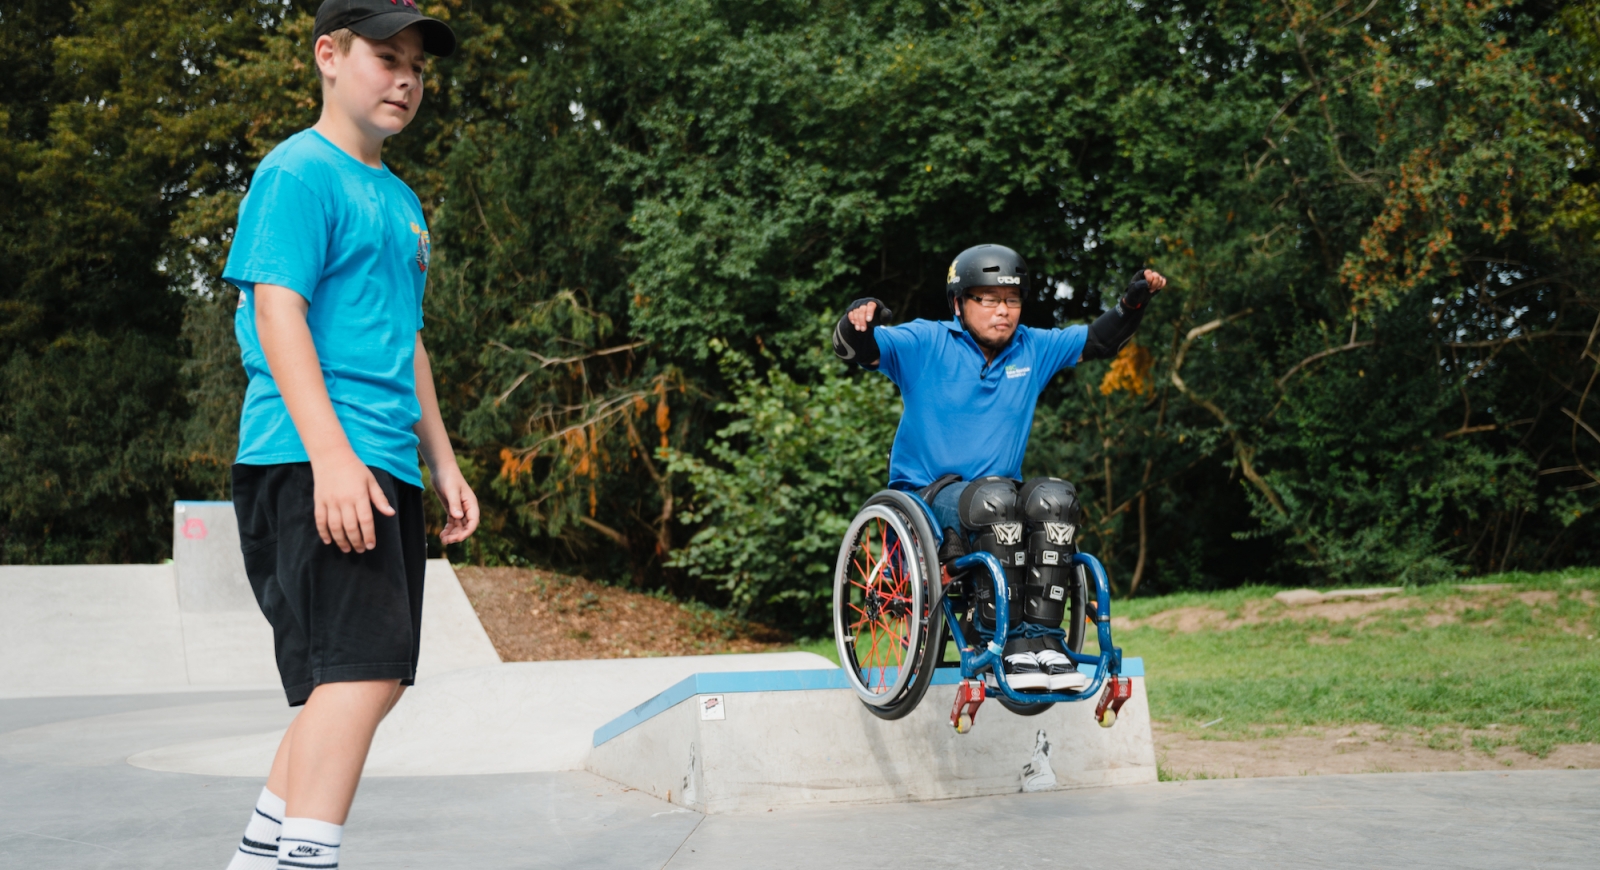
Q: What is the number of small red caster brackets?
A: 2